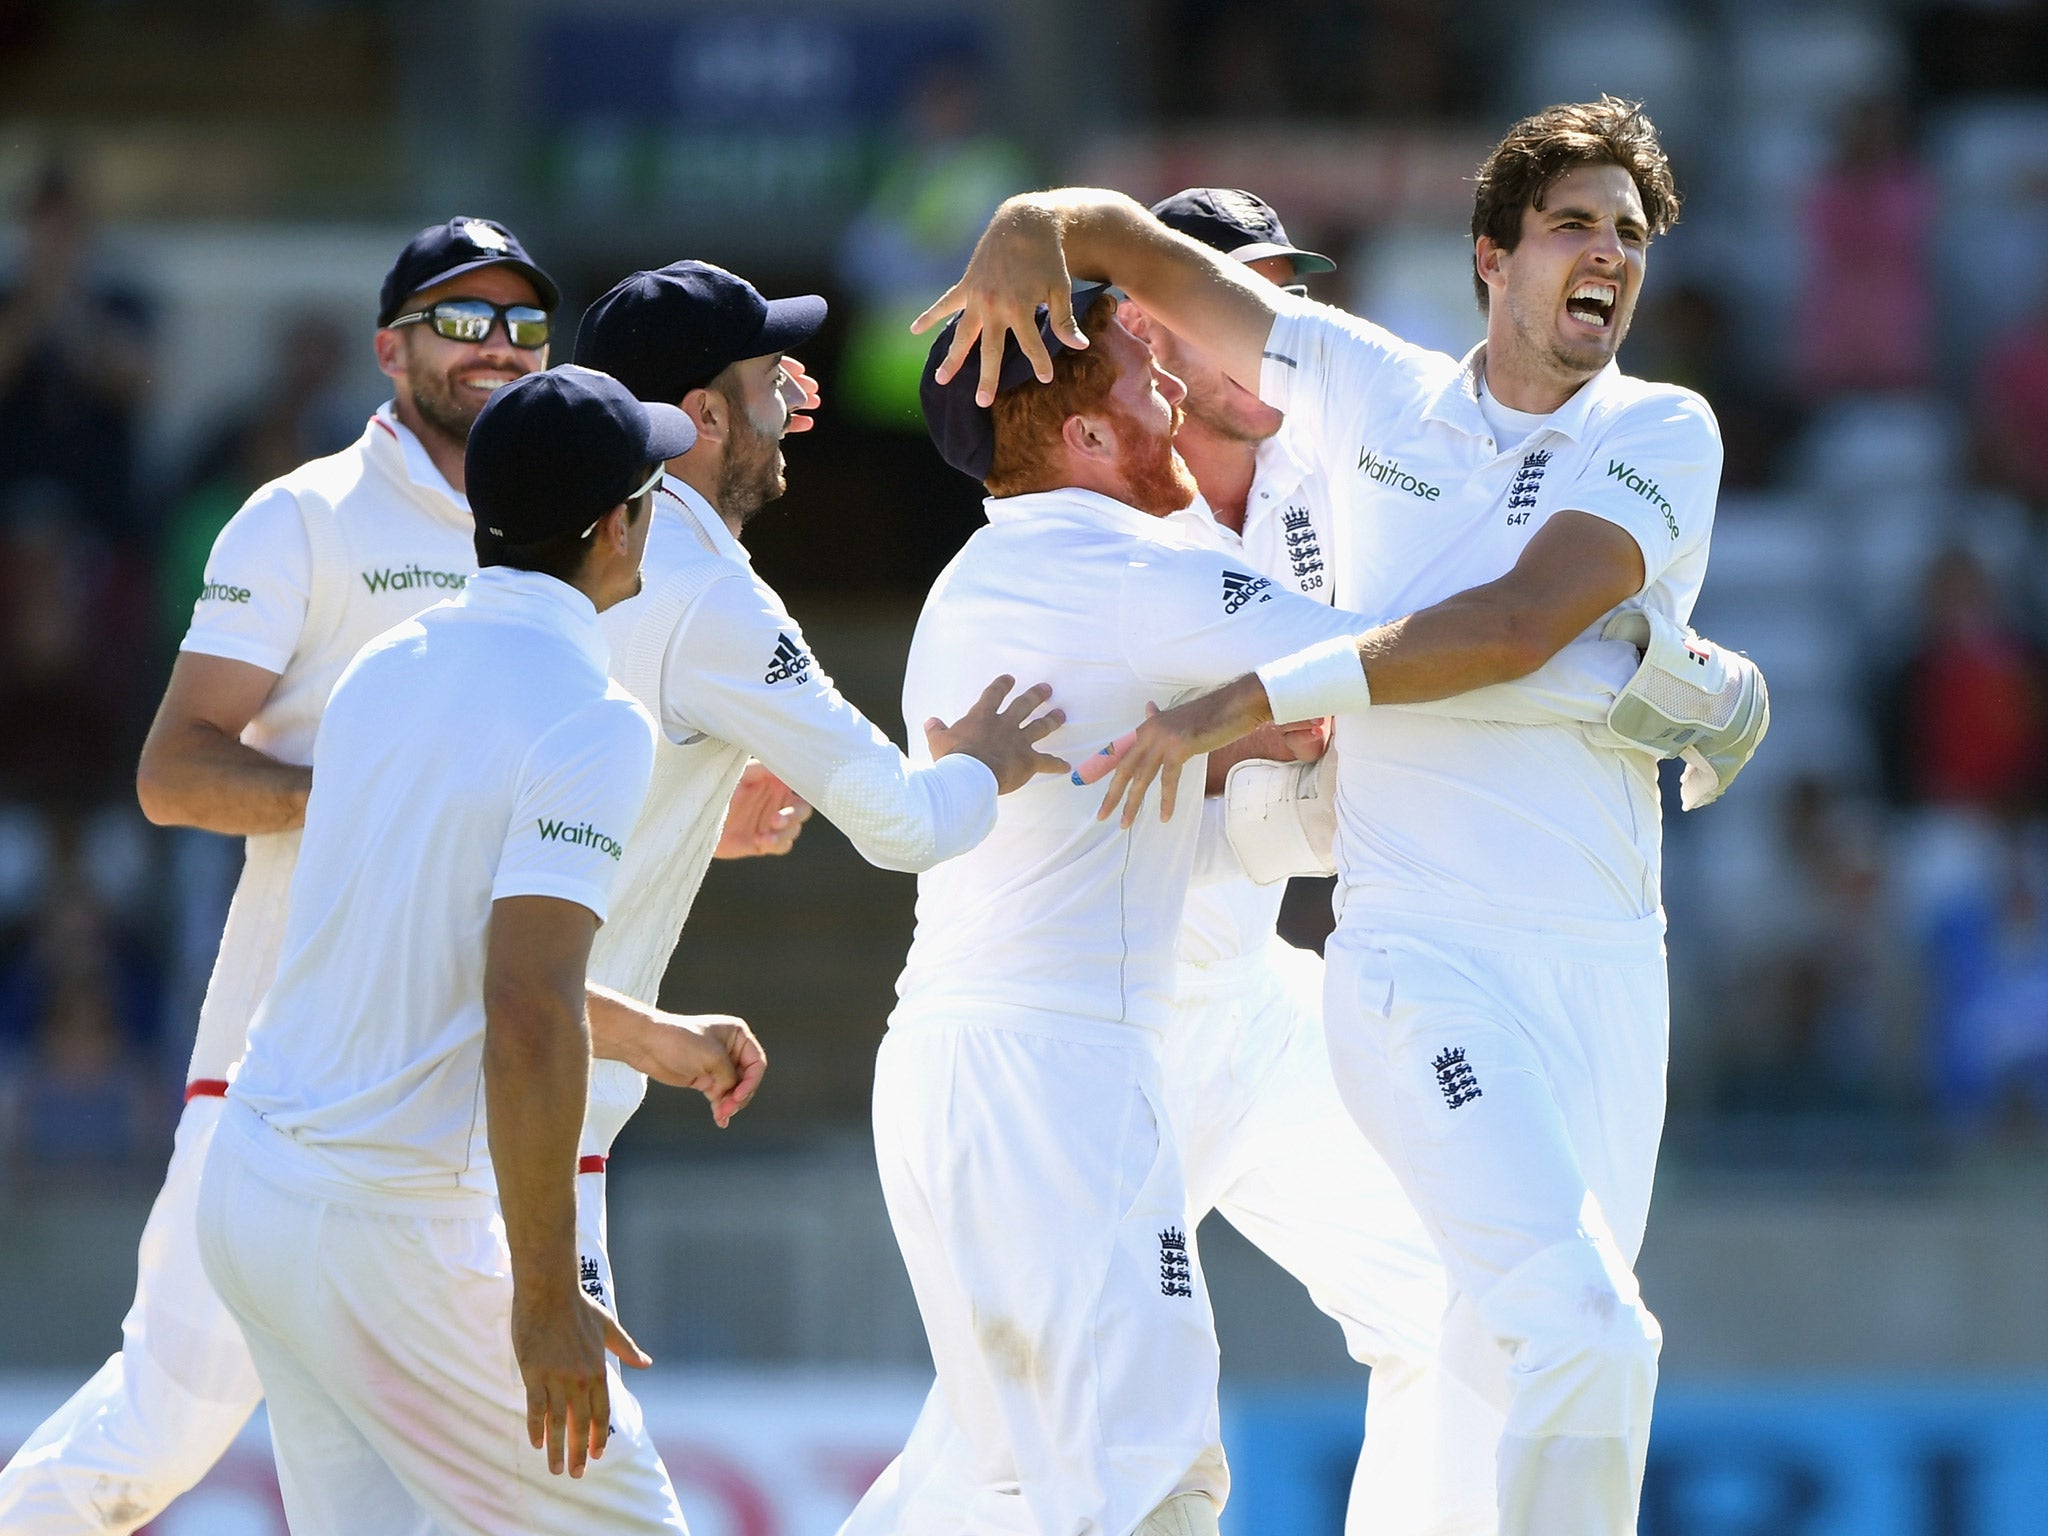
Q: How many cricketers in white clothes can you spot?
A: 6